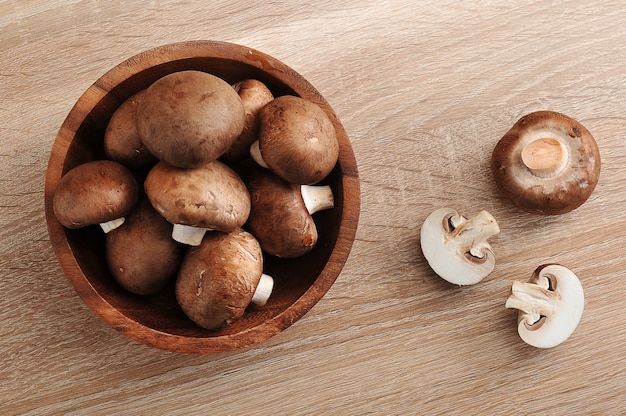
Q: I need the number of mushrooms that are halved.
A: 2